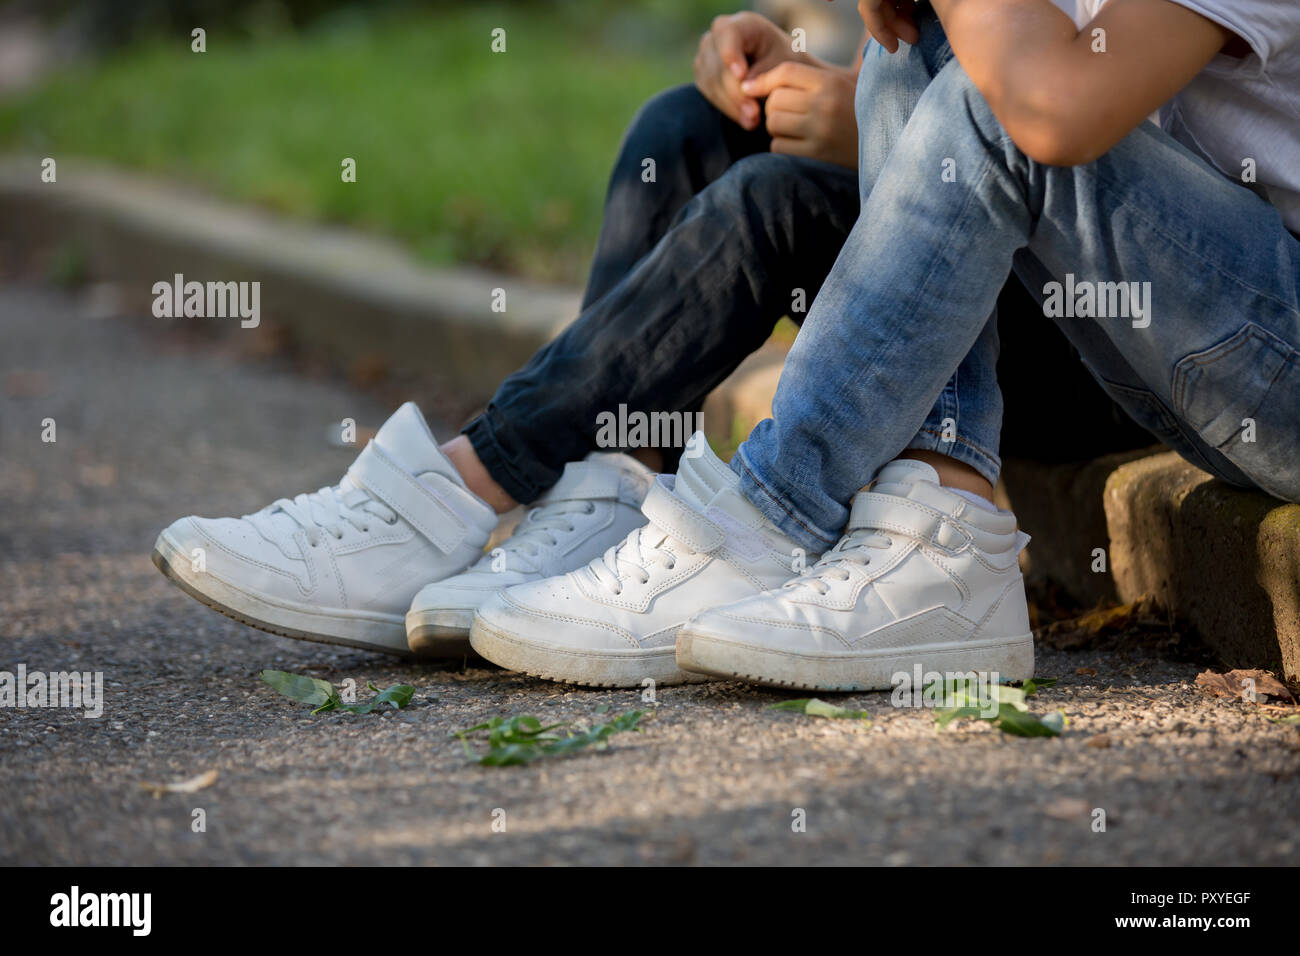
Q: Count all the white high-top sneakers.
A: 4